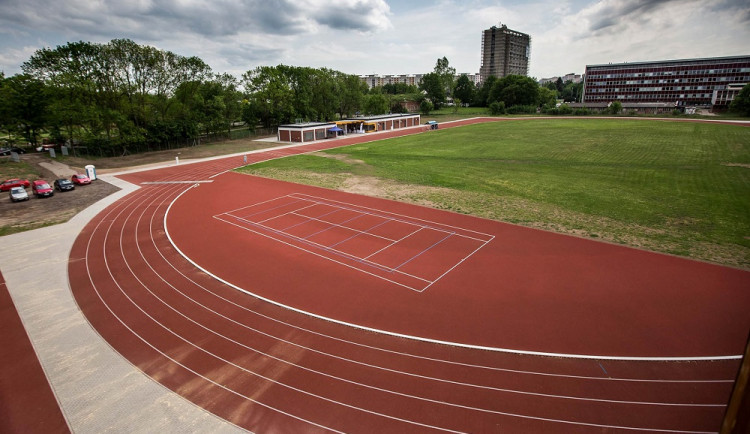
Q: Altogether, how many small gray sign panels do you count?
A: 3